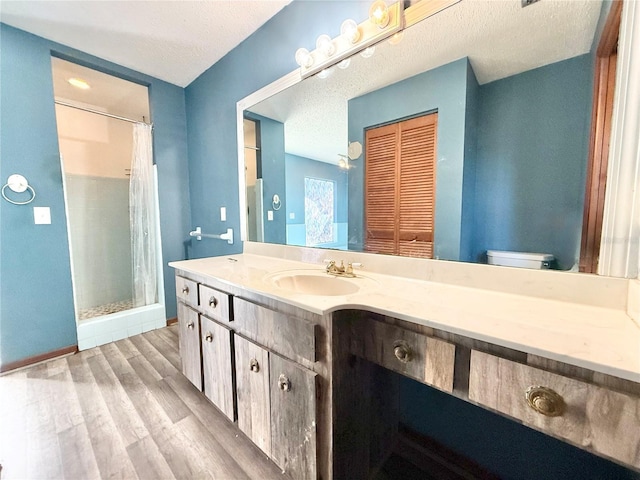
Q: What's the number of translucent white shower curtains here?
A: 1